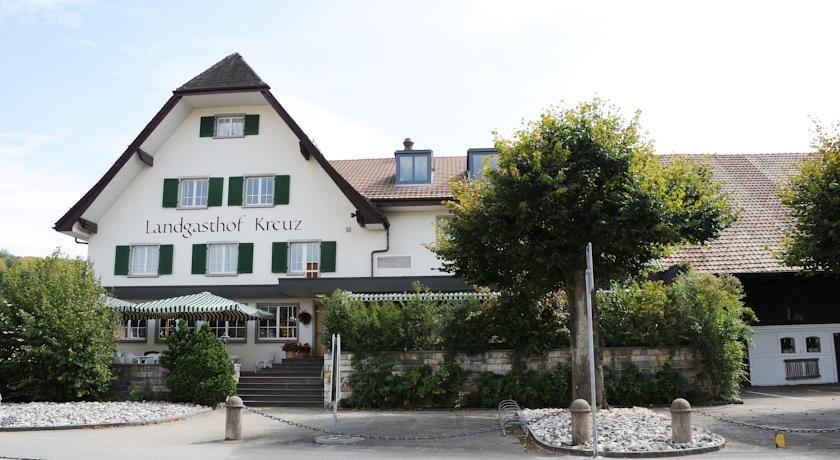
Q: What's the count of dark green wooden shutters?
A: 12